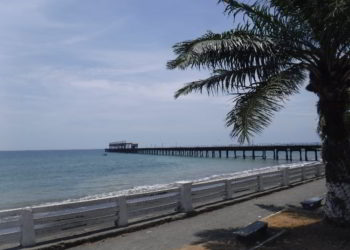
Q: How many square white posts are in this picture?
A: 8